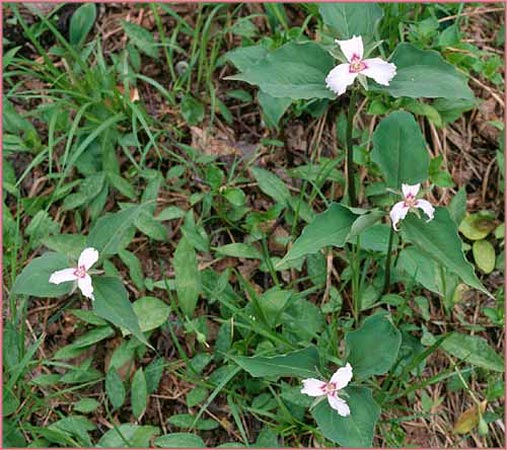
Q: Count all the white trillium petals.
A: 12